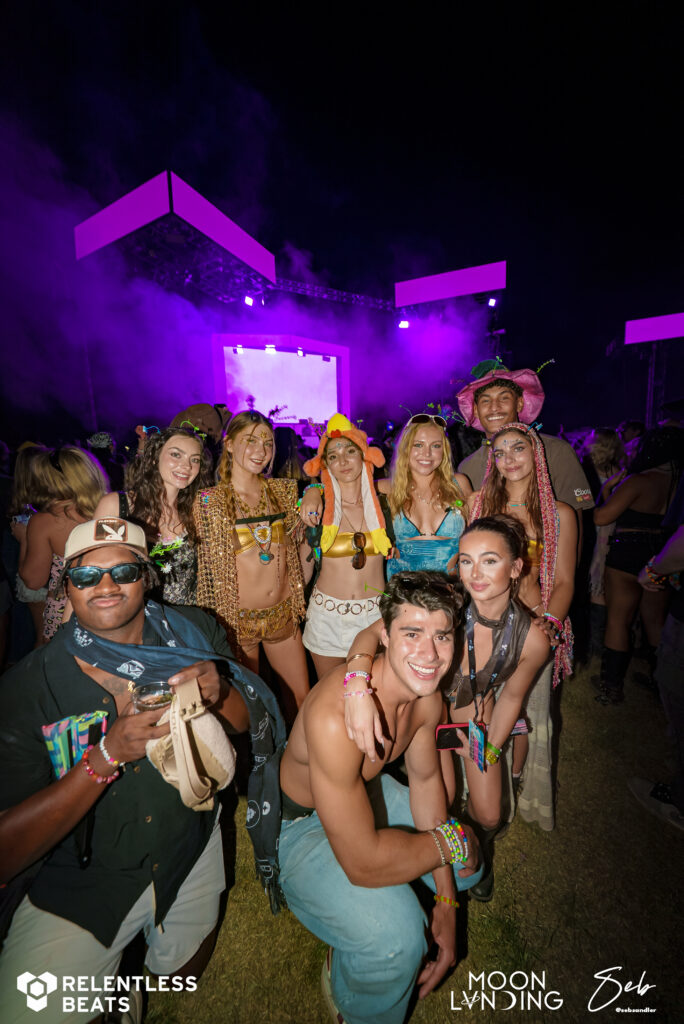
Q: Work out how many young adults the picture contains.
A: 9